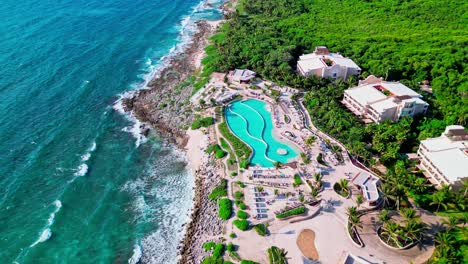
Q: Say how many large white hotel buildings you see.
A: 3